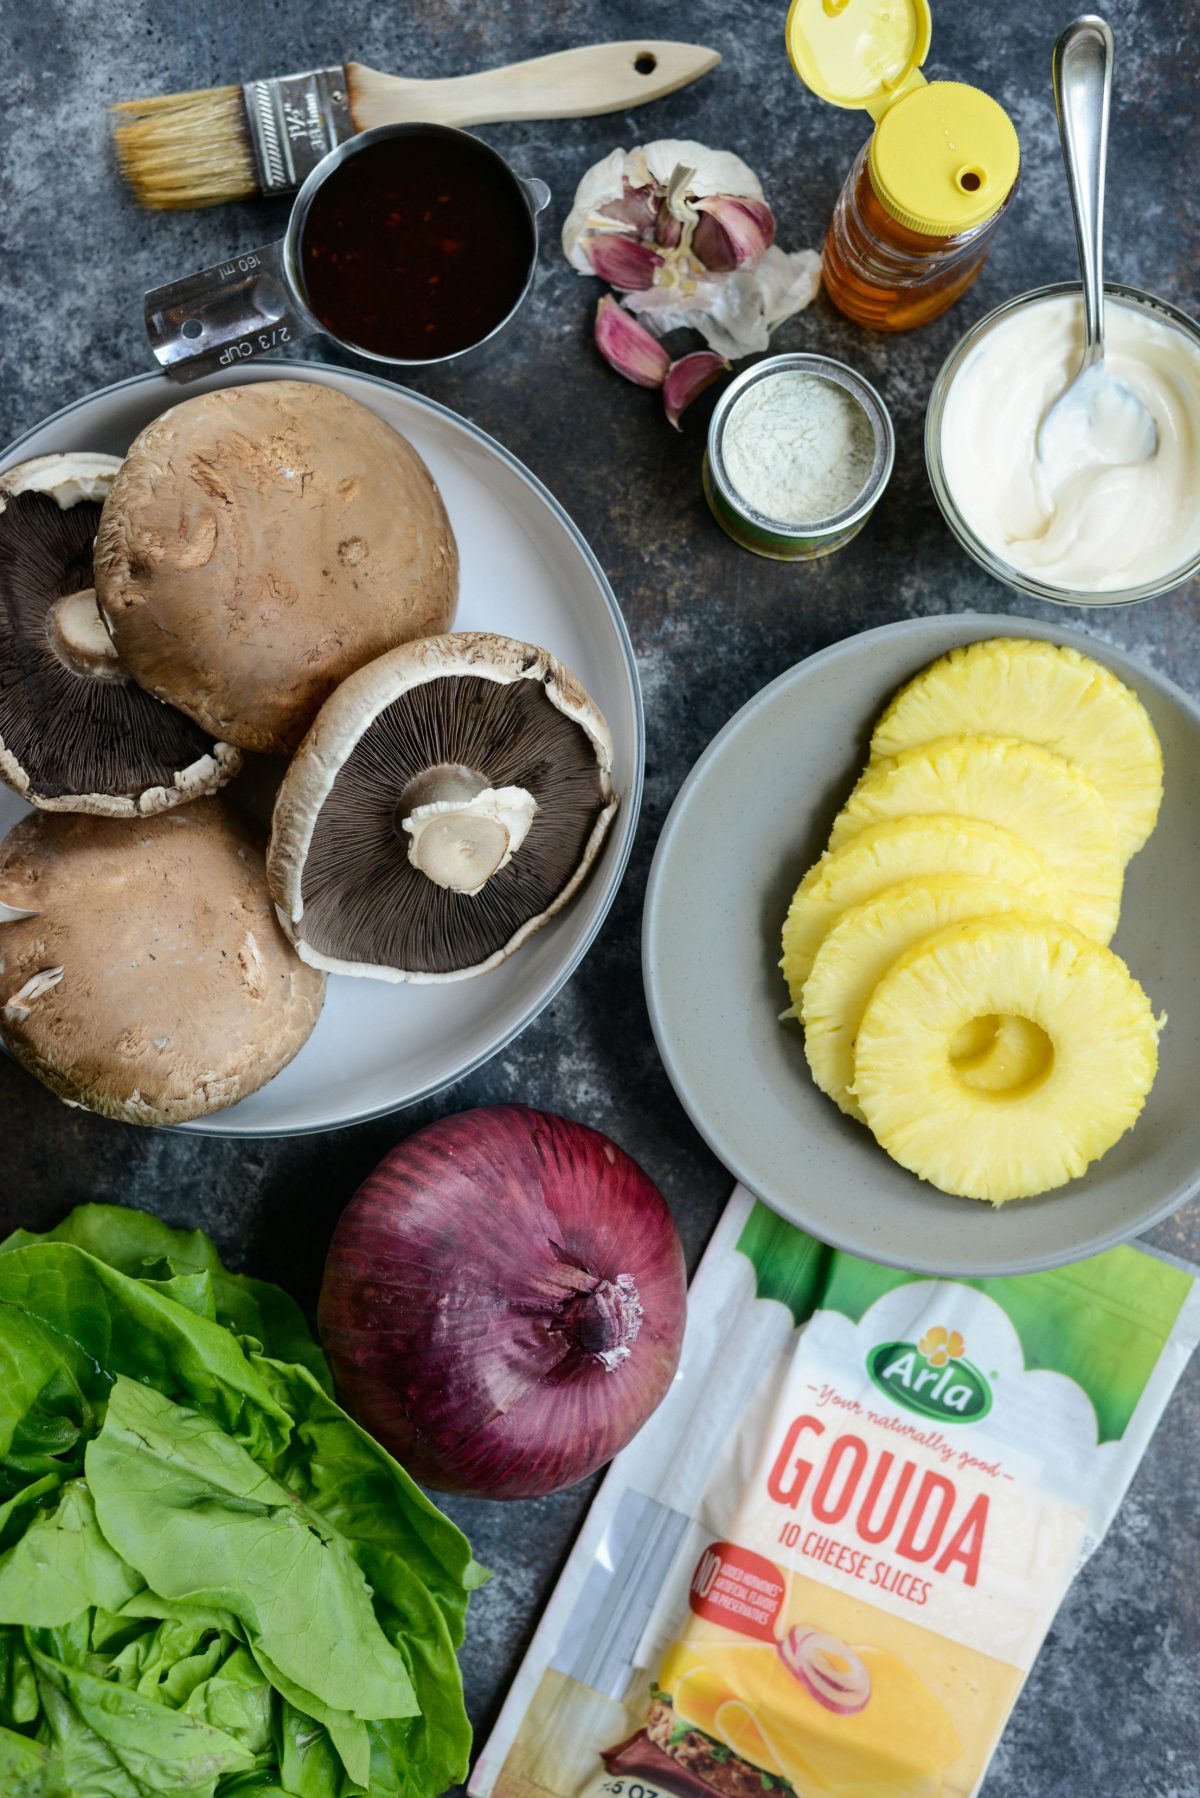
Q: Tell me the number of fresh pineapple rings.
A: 5